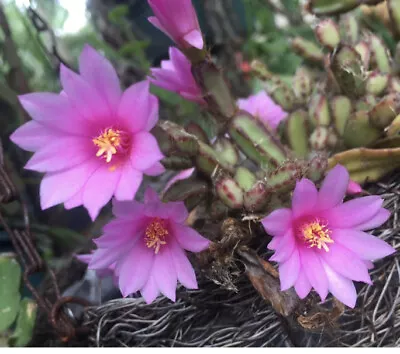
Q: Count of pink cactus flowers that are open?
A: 3